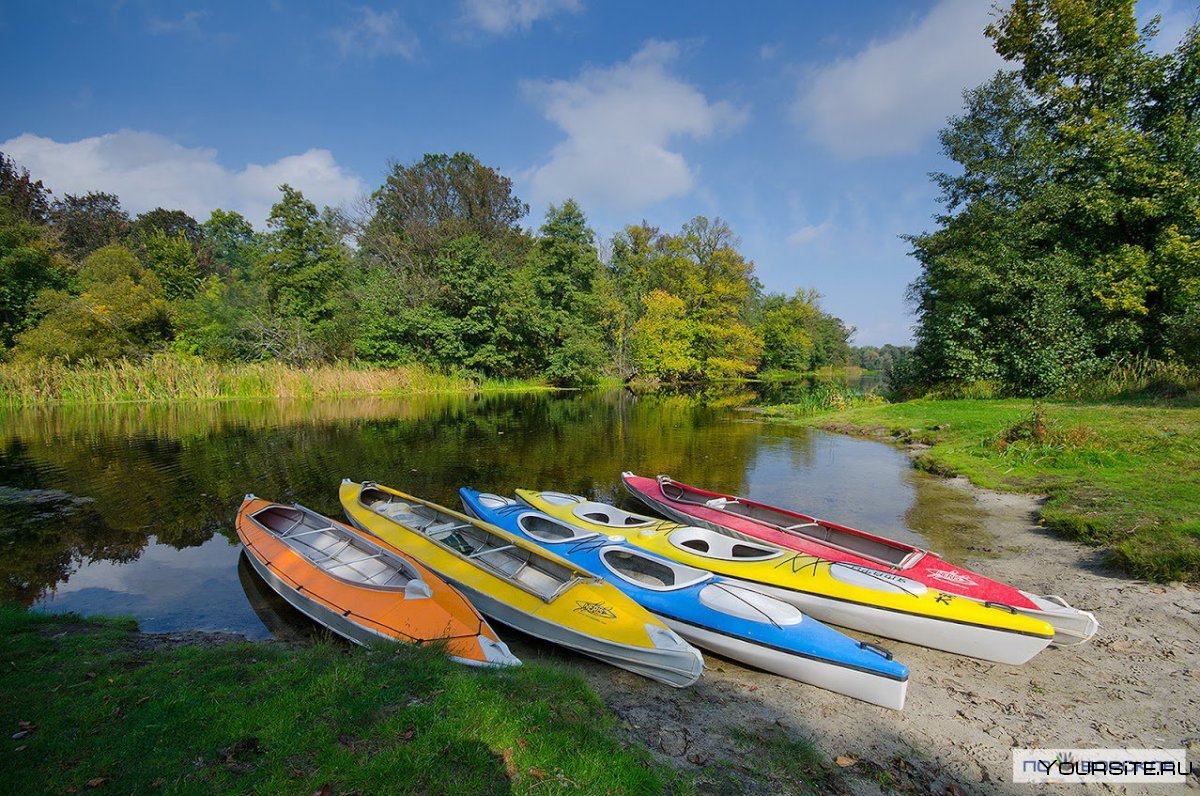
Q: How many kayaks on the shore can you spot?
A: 5